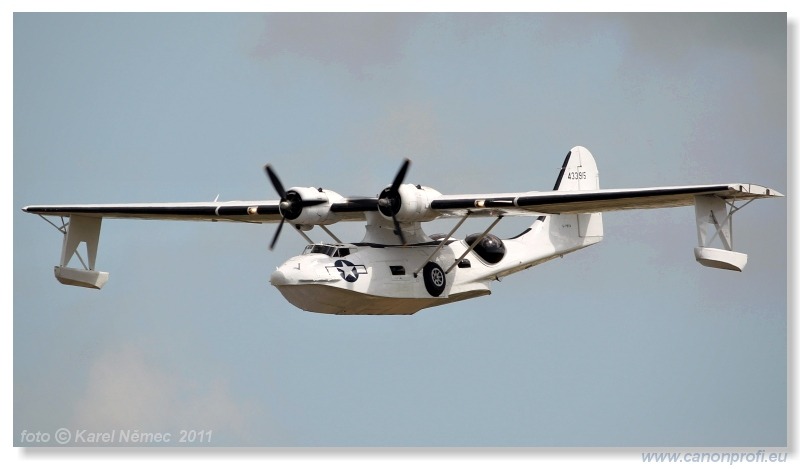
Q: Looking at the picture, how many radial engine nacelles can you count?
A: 2